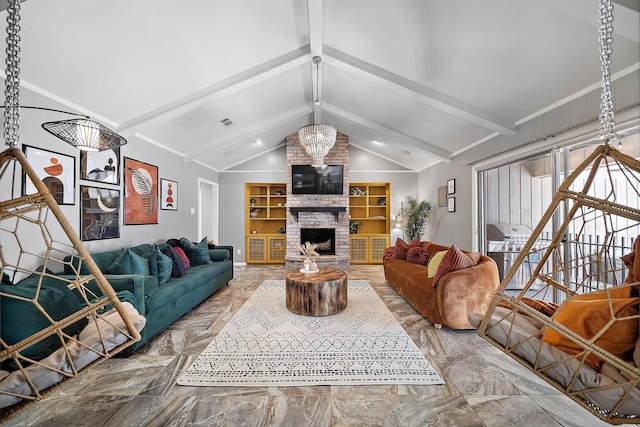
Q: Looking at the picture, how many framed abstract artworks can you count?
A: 5